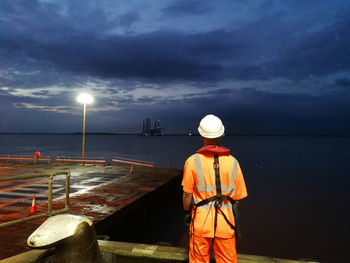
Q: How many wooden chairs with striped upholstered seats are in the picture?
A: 0